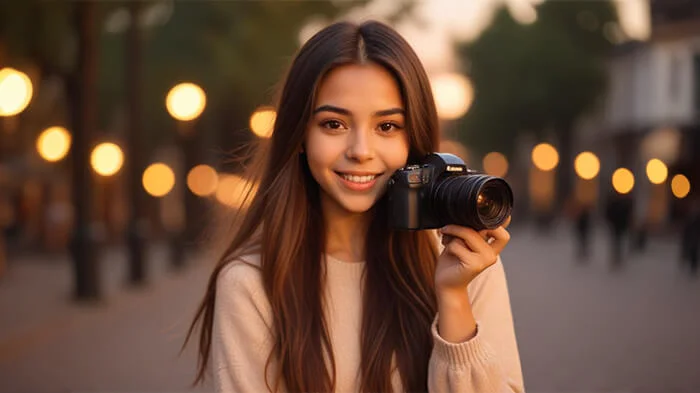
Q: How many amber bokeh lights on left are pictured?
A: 8